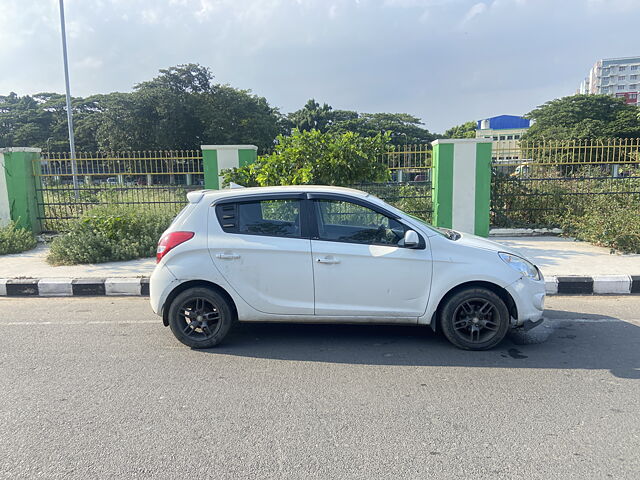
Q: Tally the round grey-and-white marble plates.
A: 0